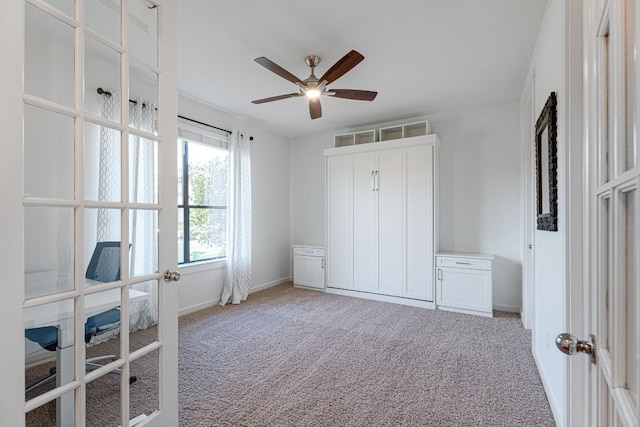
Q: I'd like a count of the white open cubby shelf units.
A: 2